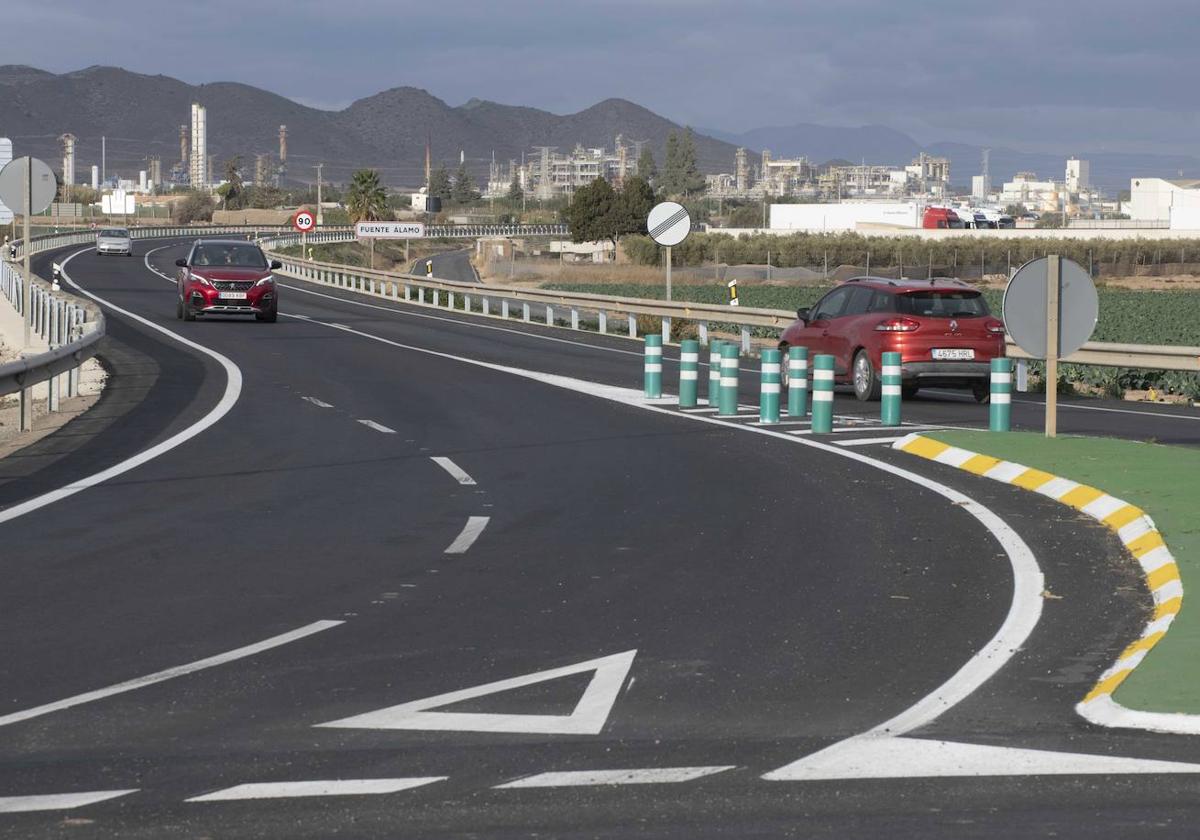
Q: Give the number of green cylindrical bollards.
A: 9